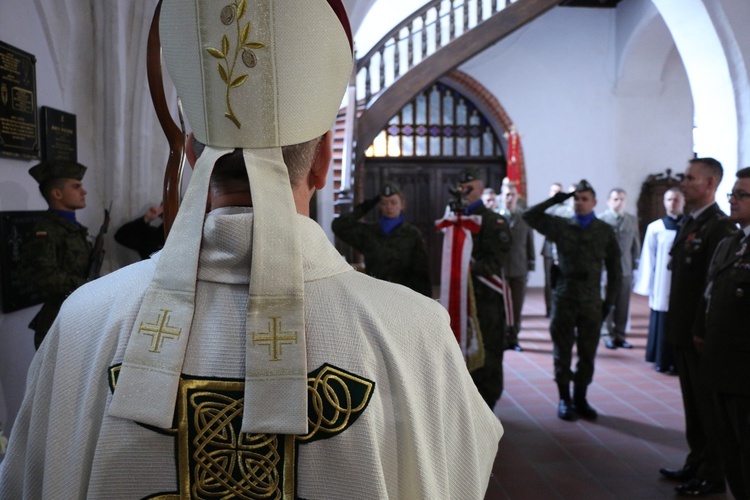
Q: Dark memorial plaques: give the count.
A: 3